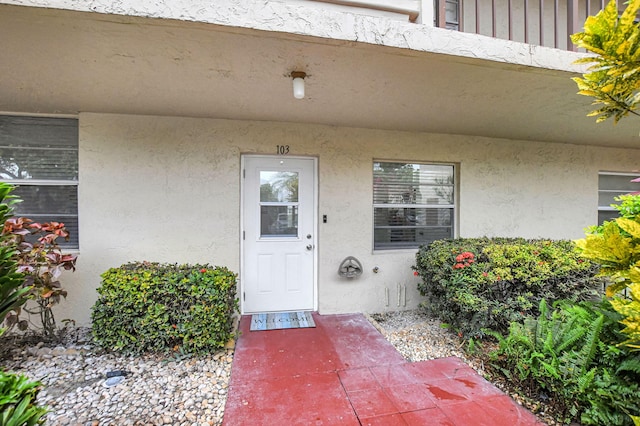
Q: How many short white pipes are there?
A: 3